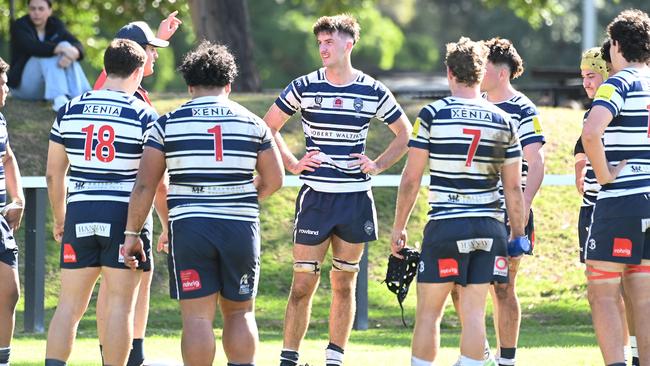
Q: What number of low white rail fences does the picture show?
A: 1